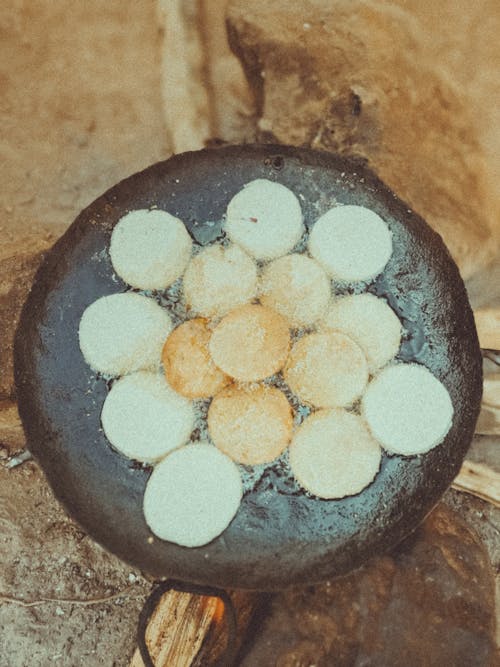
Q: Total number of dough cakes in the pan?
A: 15